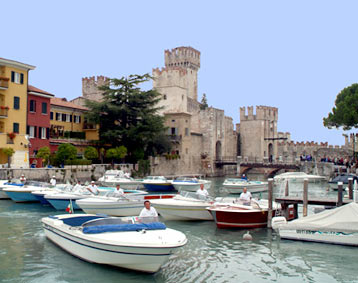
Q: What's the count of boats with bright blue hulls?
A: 4